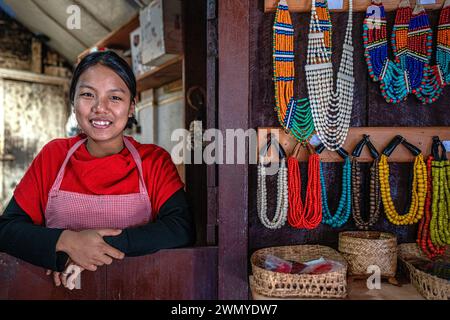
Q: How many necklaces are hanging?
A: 11